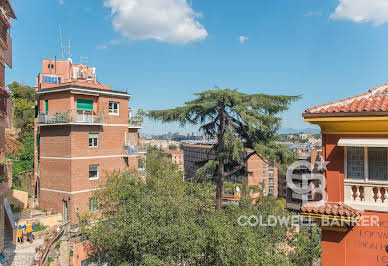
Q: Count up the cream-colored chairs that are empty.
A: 0